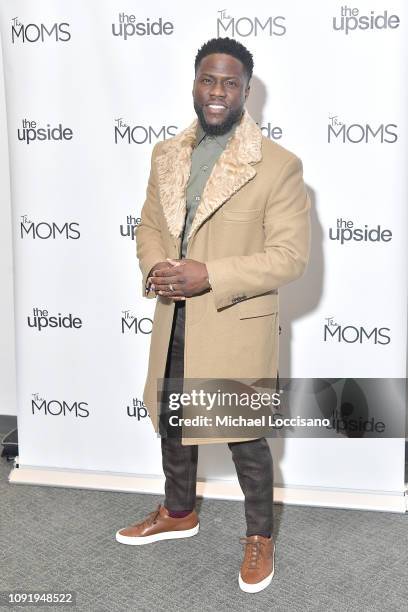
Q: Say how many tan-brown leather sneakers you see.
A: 2